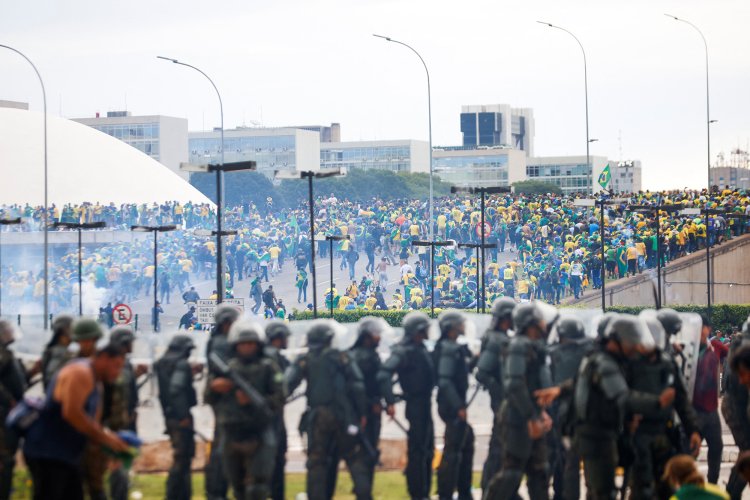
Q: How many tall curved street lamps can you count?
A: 5